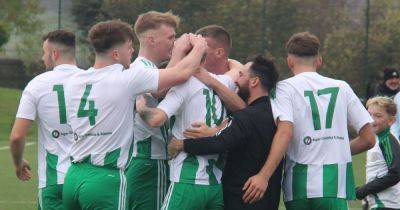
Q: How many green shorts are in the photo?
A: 5